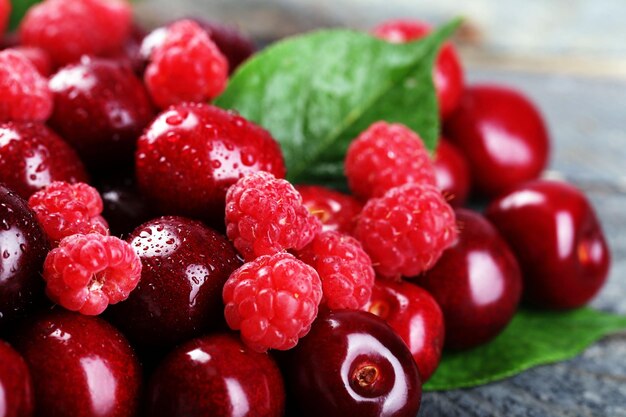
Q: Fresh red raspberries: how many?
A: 10